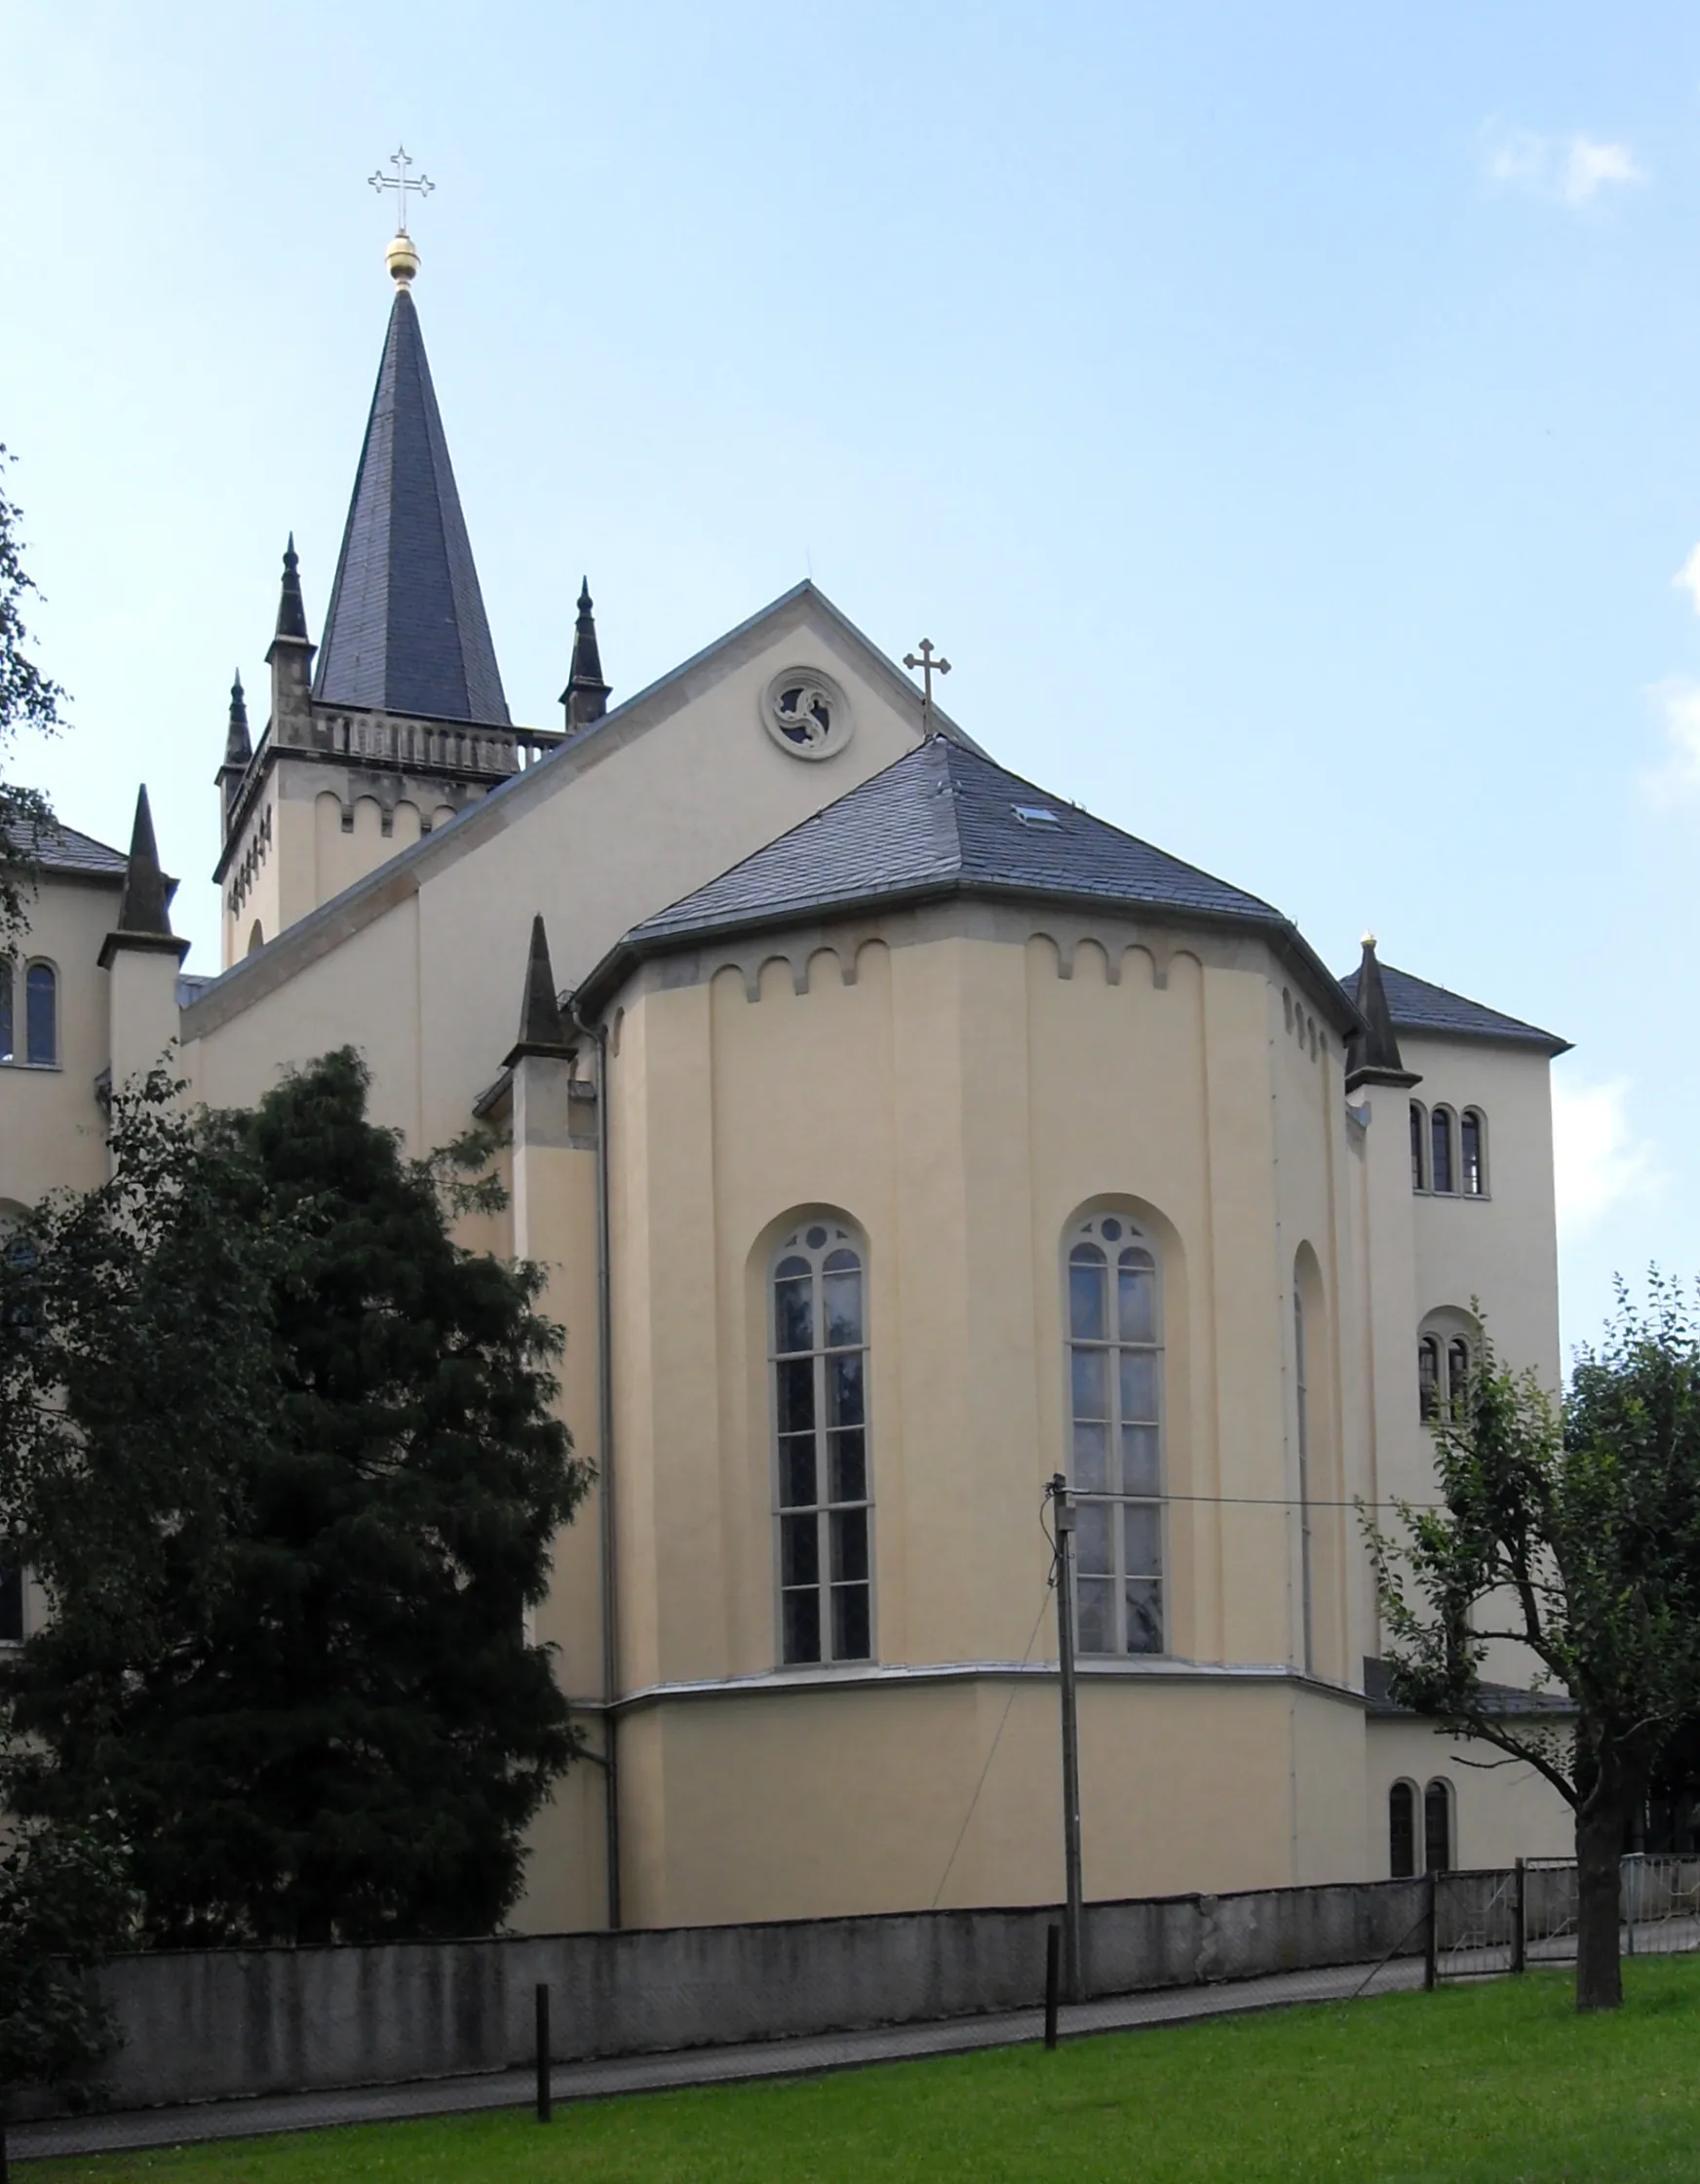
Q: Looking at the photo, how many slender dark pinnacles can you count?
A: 6